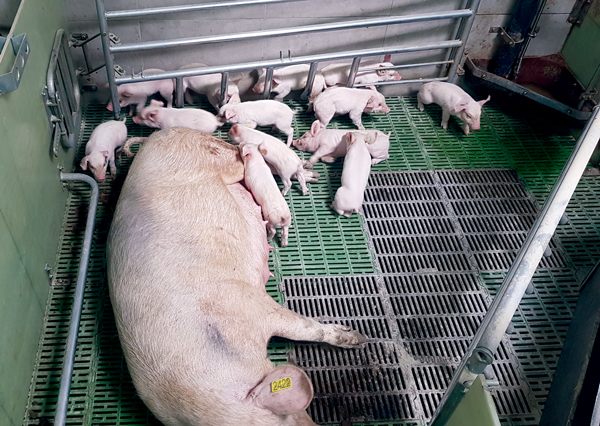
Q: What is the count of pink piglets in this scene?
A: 13